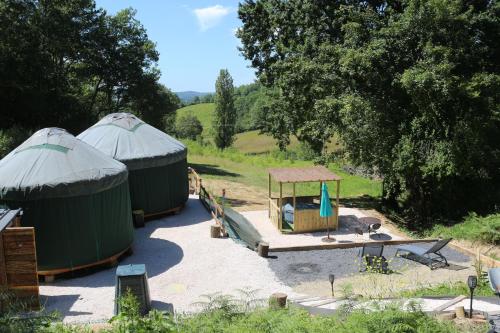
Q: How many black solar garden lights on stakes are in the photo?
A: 2